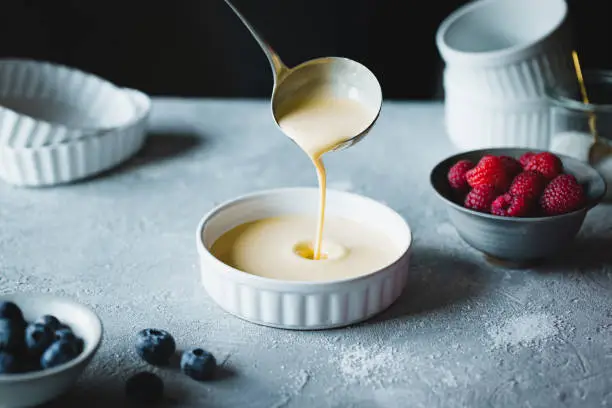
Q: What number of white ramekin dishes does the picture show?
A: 5